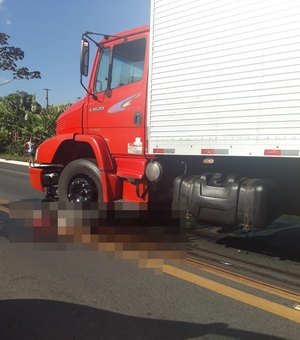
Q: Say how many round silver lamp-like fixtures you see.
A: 1